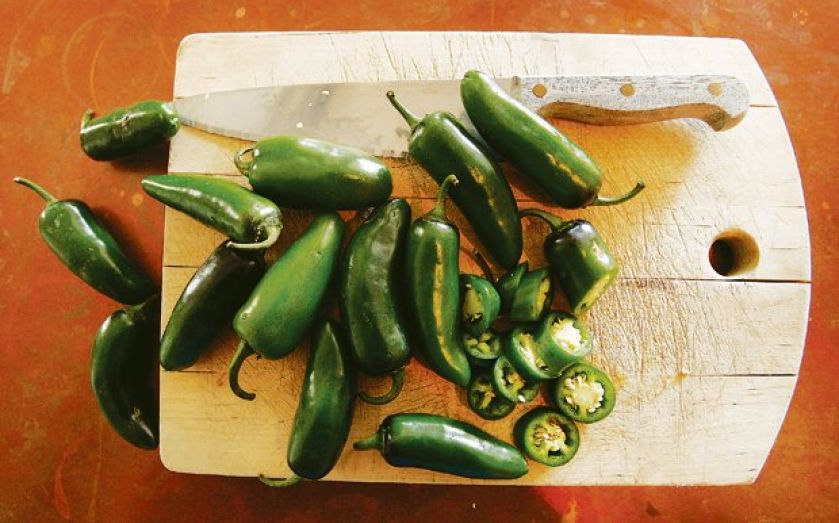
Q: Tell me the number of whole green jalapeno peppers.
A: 13